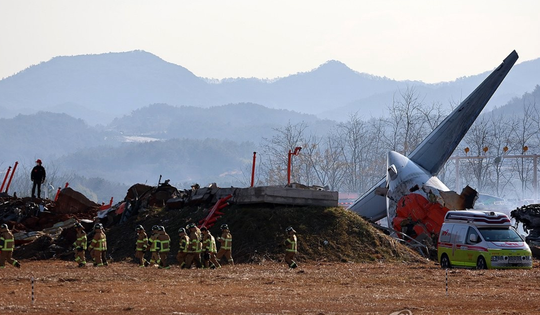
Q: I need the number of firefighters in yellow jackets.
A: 11